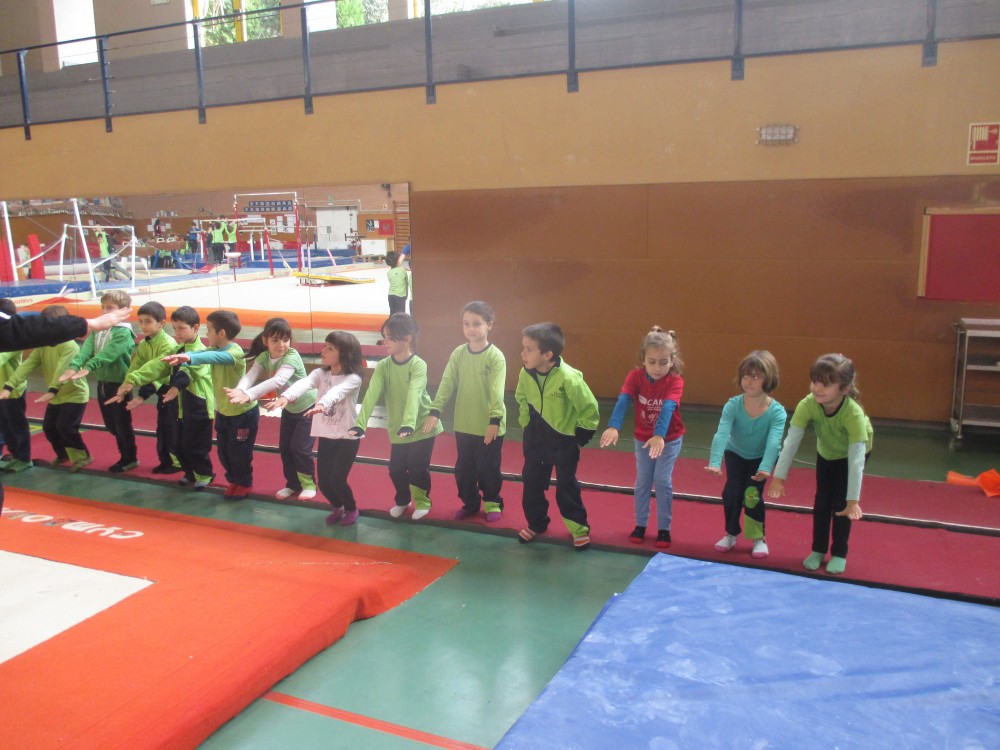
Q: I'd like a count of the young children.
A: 14